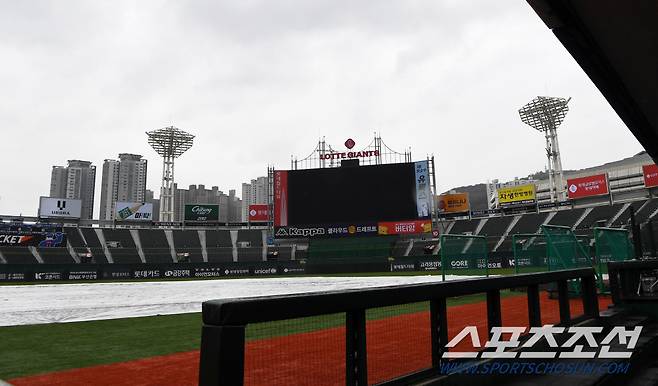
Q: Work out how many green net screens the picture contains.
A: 4